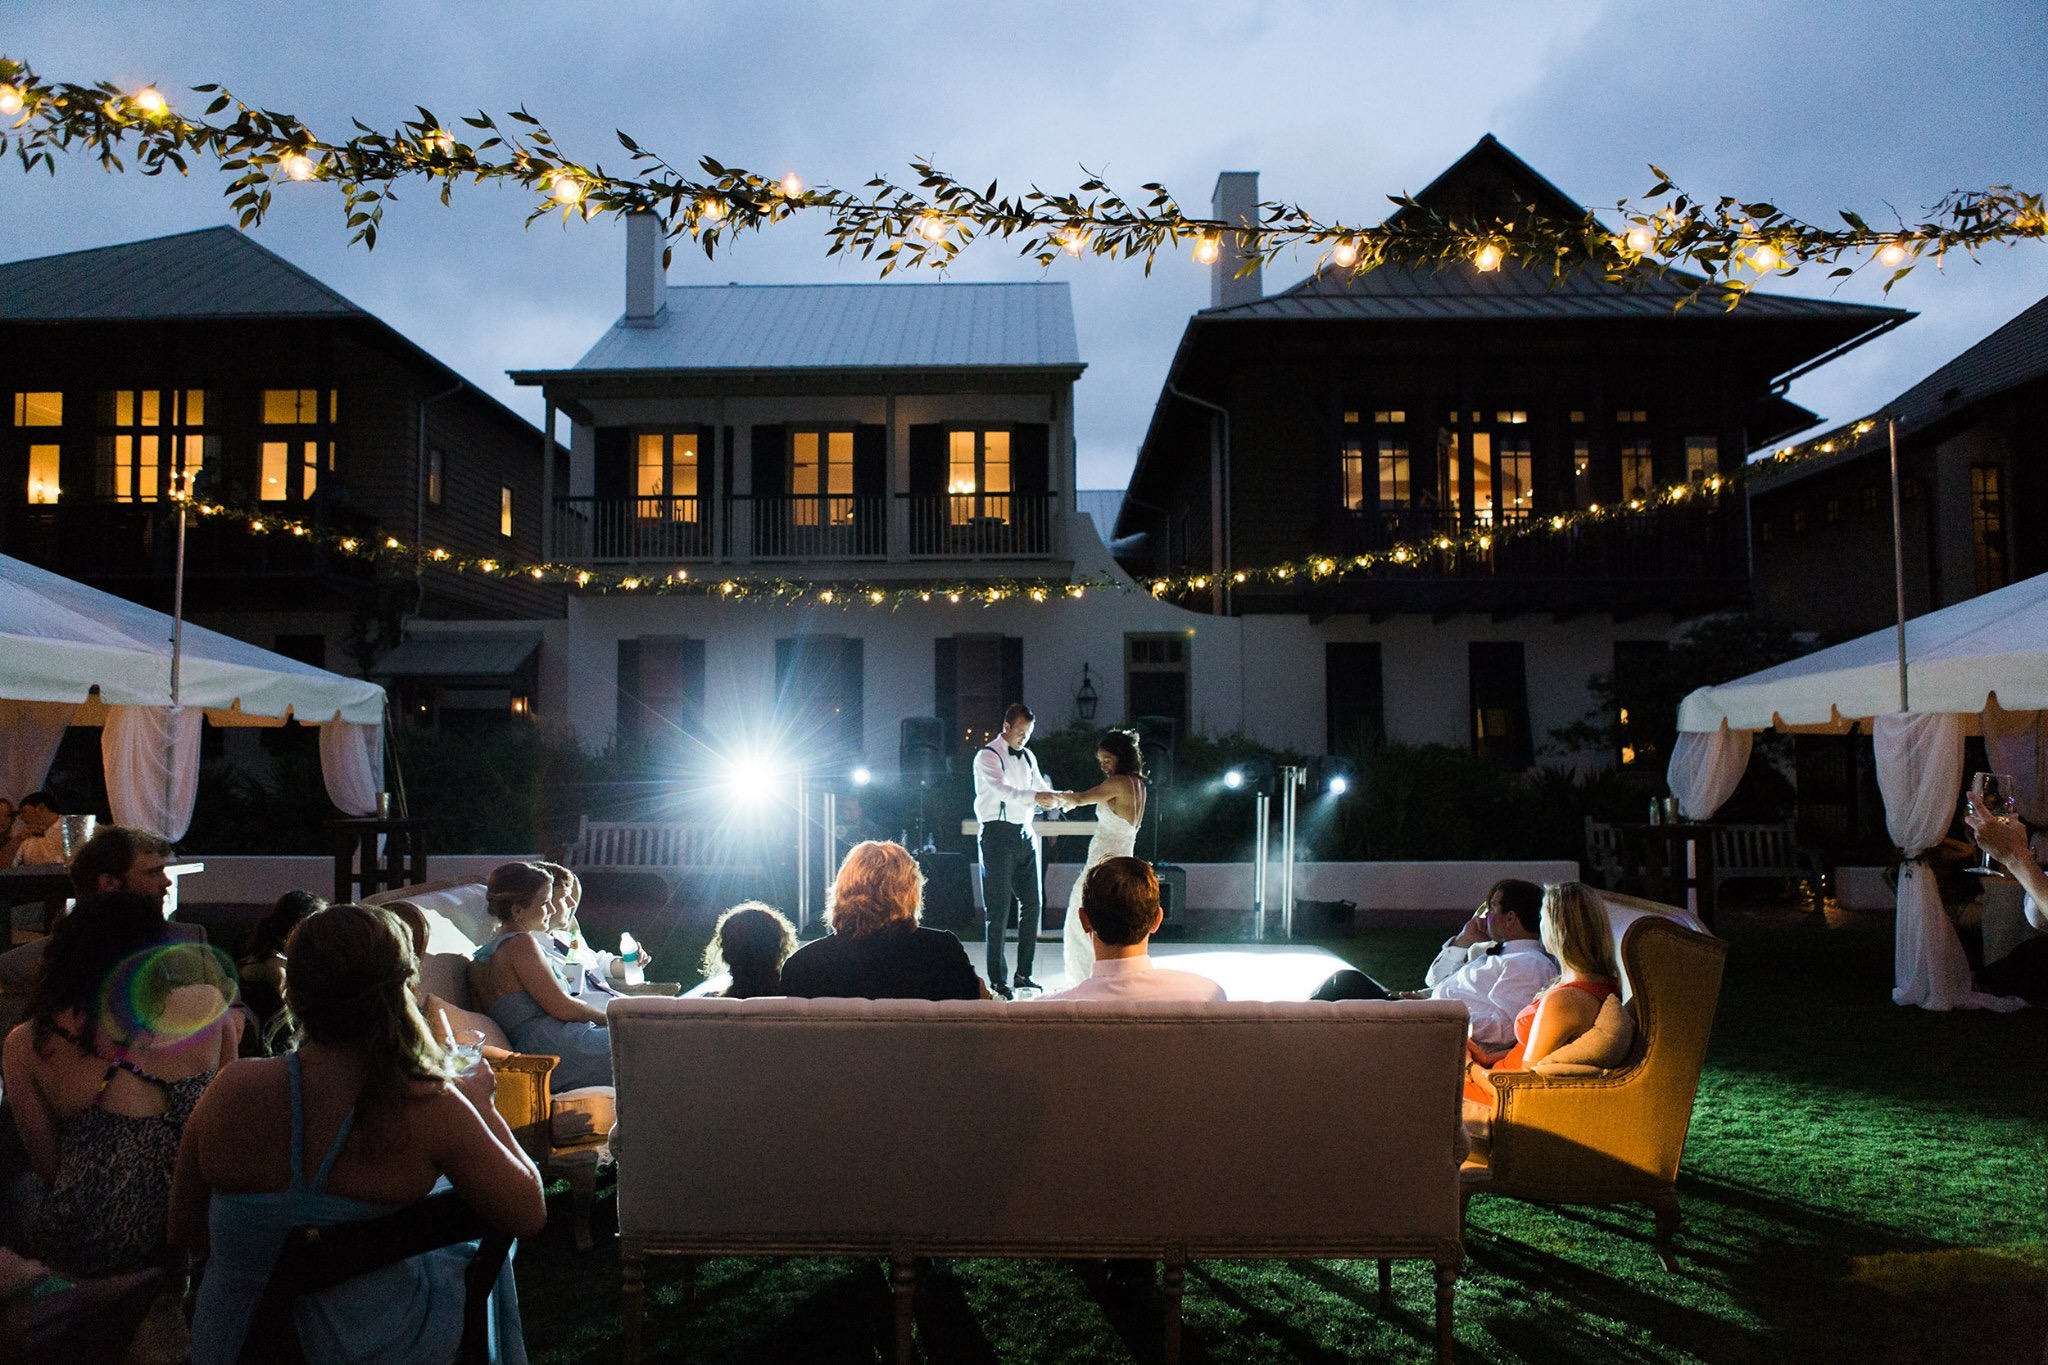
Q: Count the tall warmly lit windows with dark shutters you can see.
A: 3